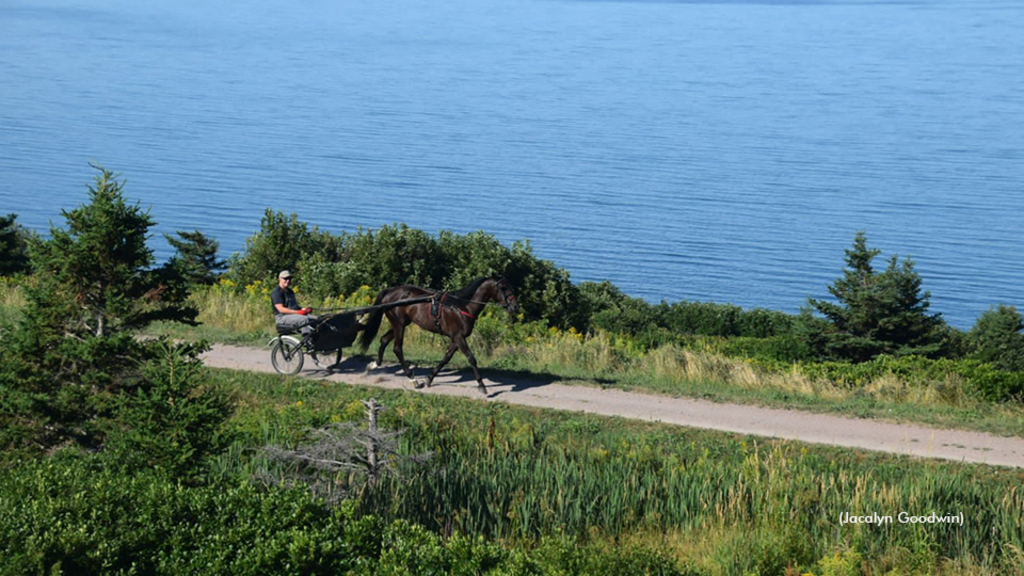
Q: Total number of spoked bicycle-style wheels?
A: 2